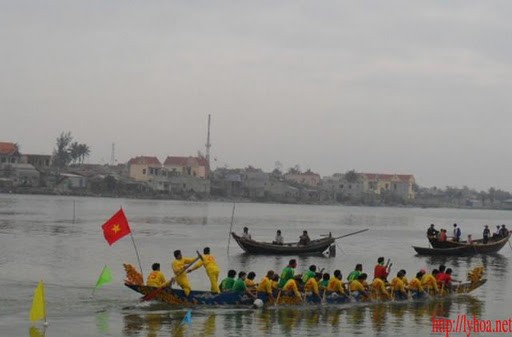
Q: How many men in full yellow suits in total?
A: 2